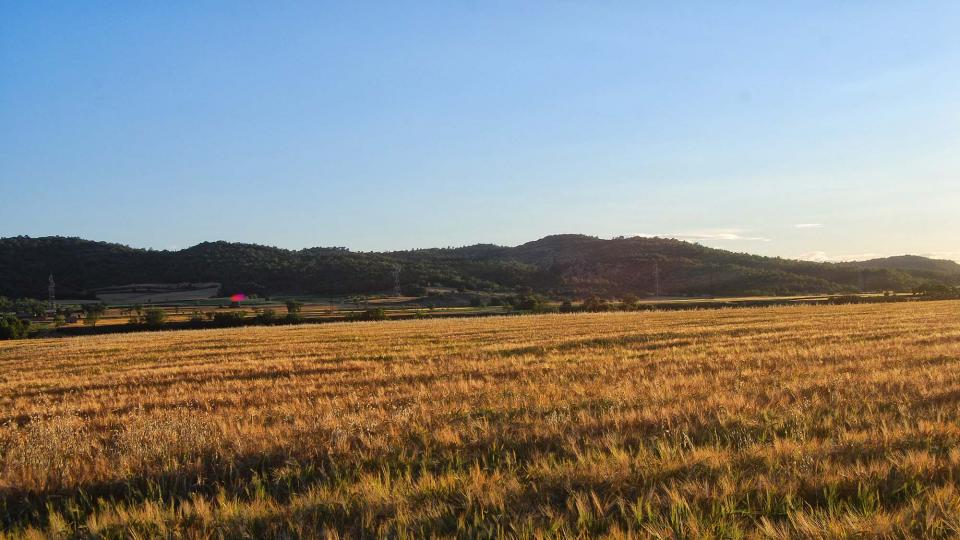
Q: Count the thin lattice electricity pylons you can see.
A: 3